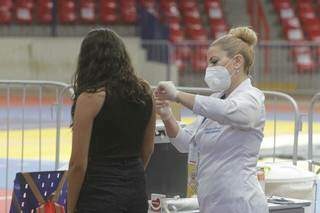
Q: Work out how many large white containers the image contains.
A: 1